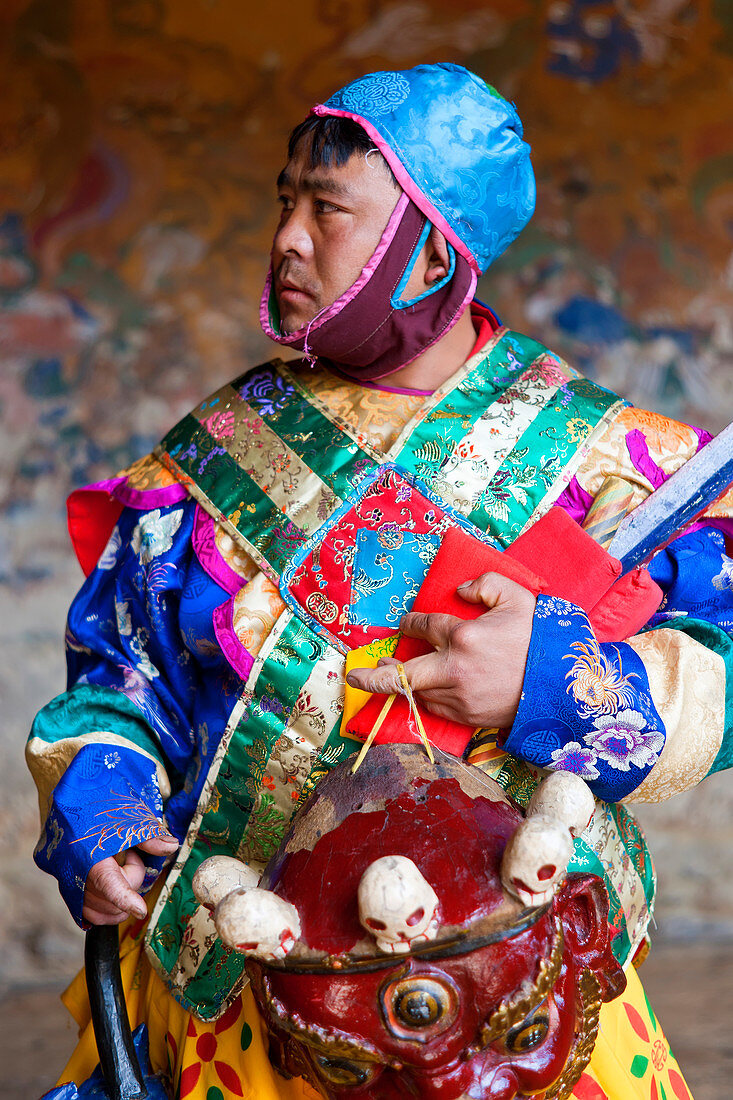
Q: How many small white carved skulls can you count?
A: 5